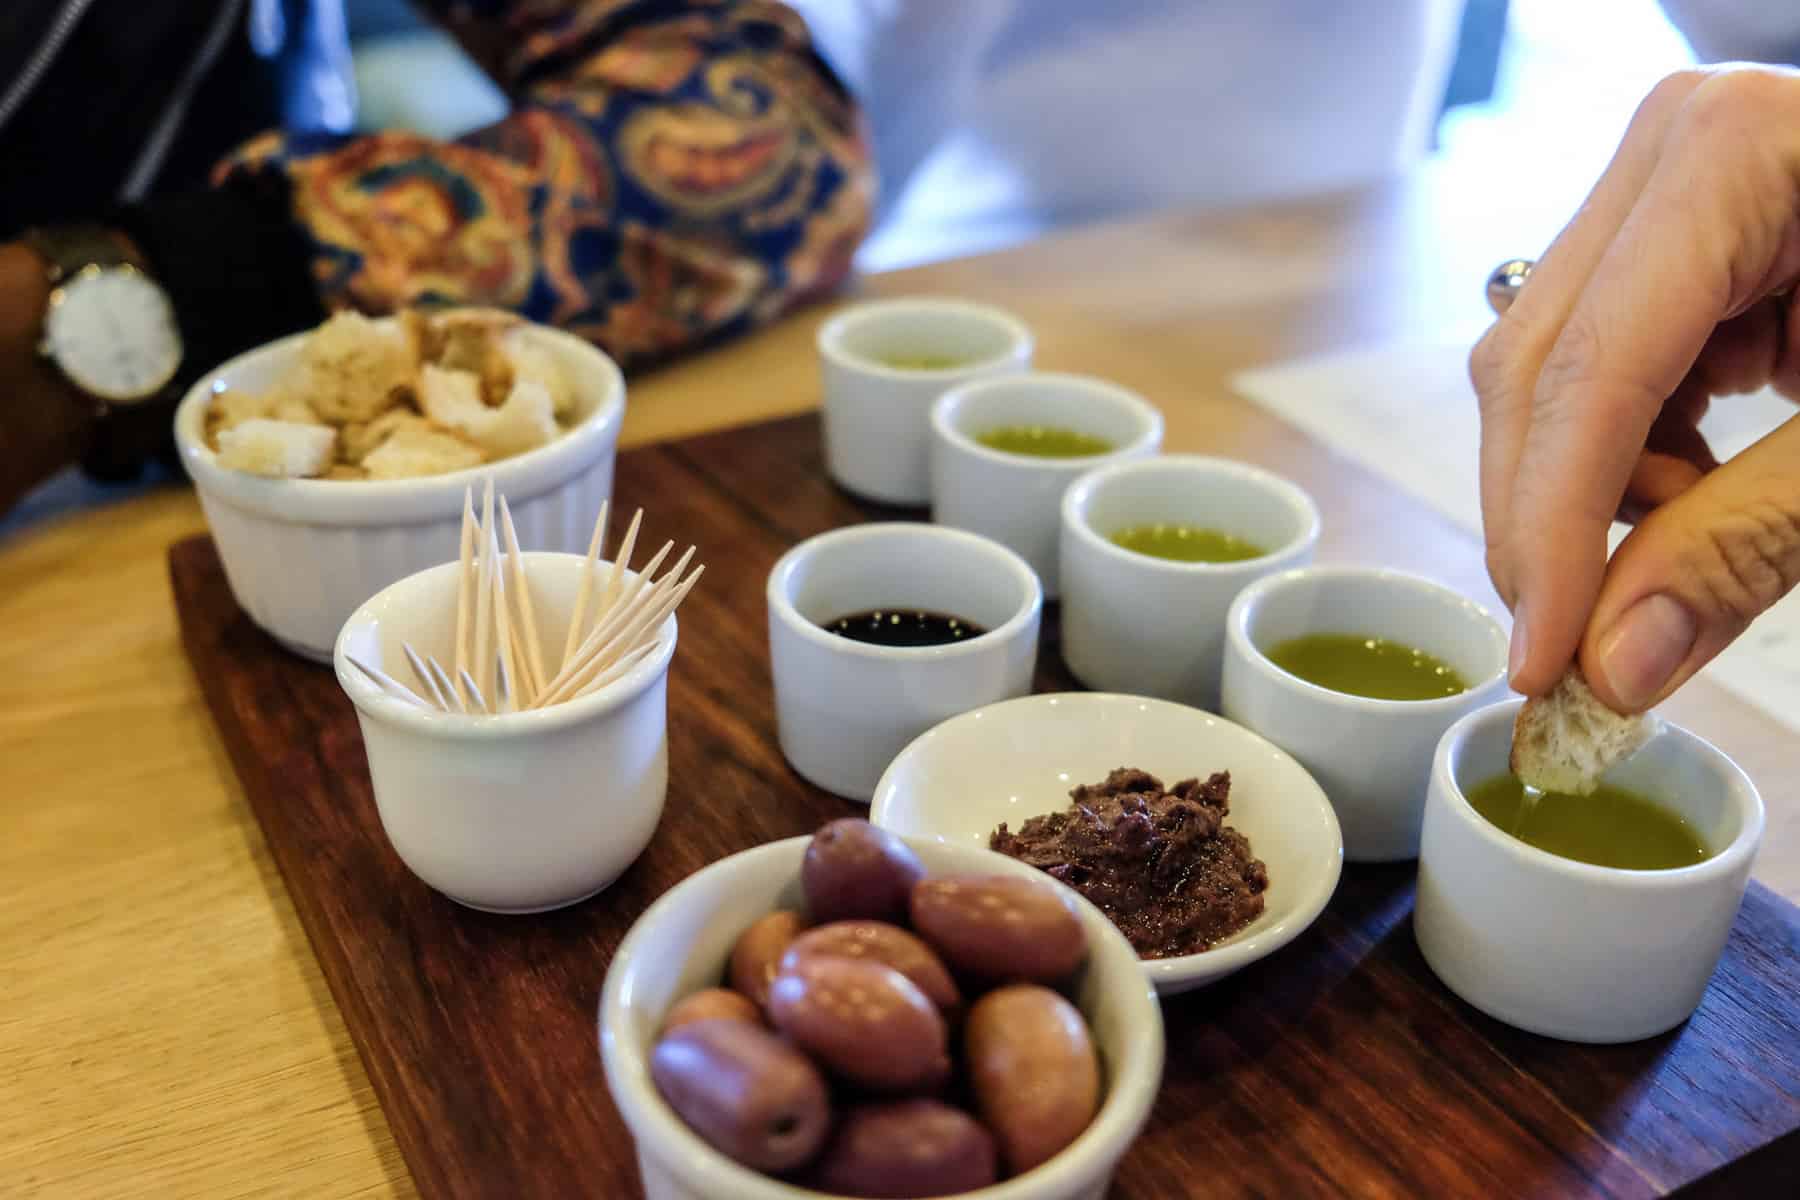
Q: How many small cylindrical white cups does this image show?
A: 6